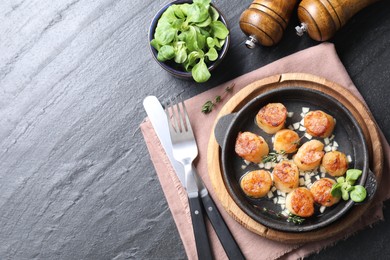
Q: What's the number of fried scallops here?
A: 10